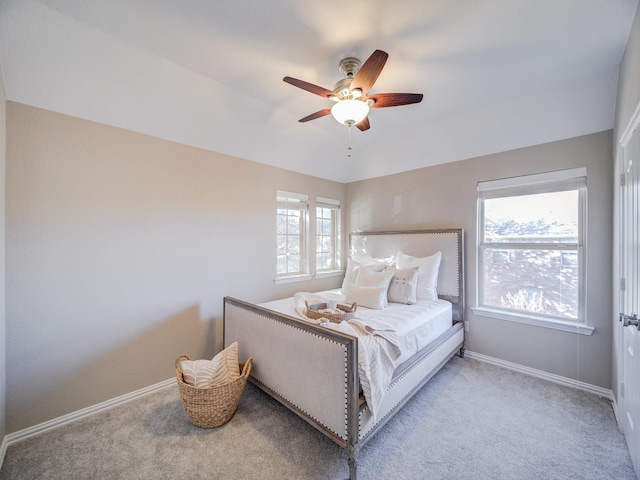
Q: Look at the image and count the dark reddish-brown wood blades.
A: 5